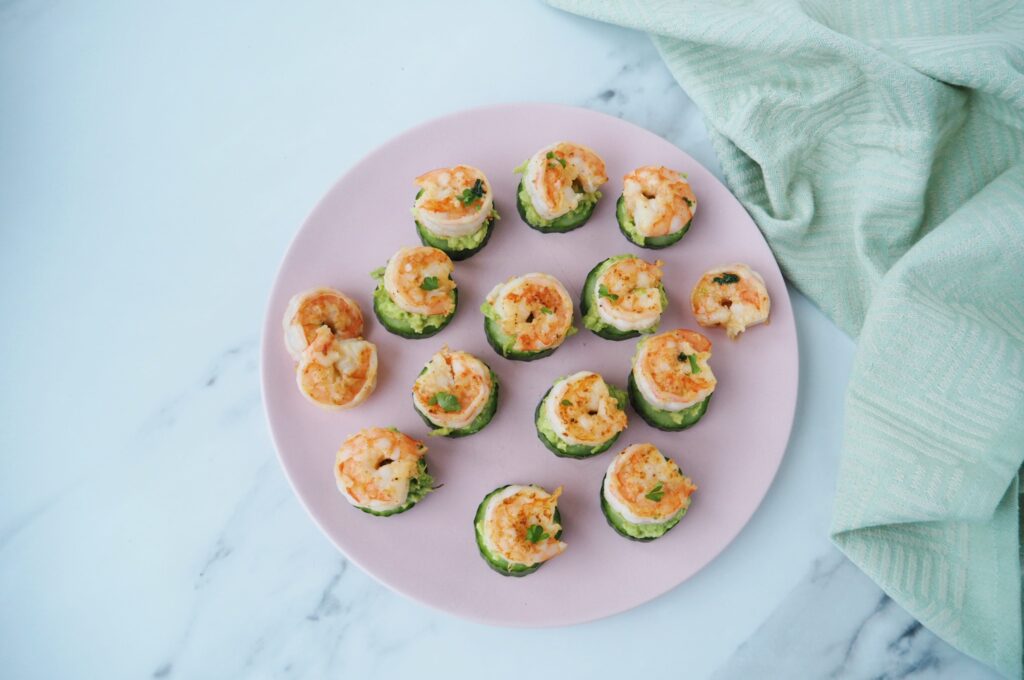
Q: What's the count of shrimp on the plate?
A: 15